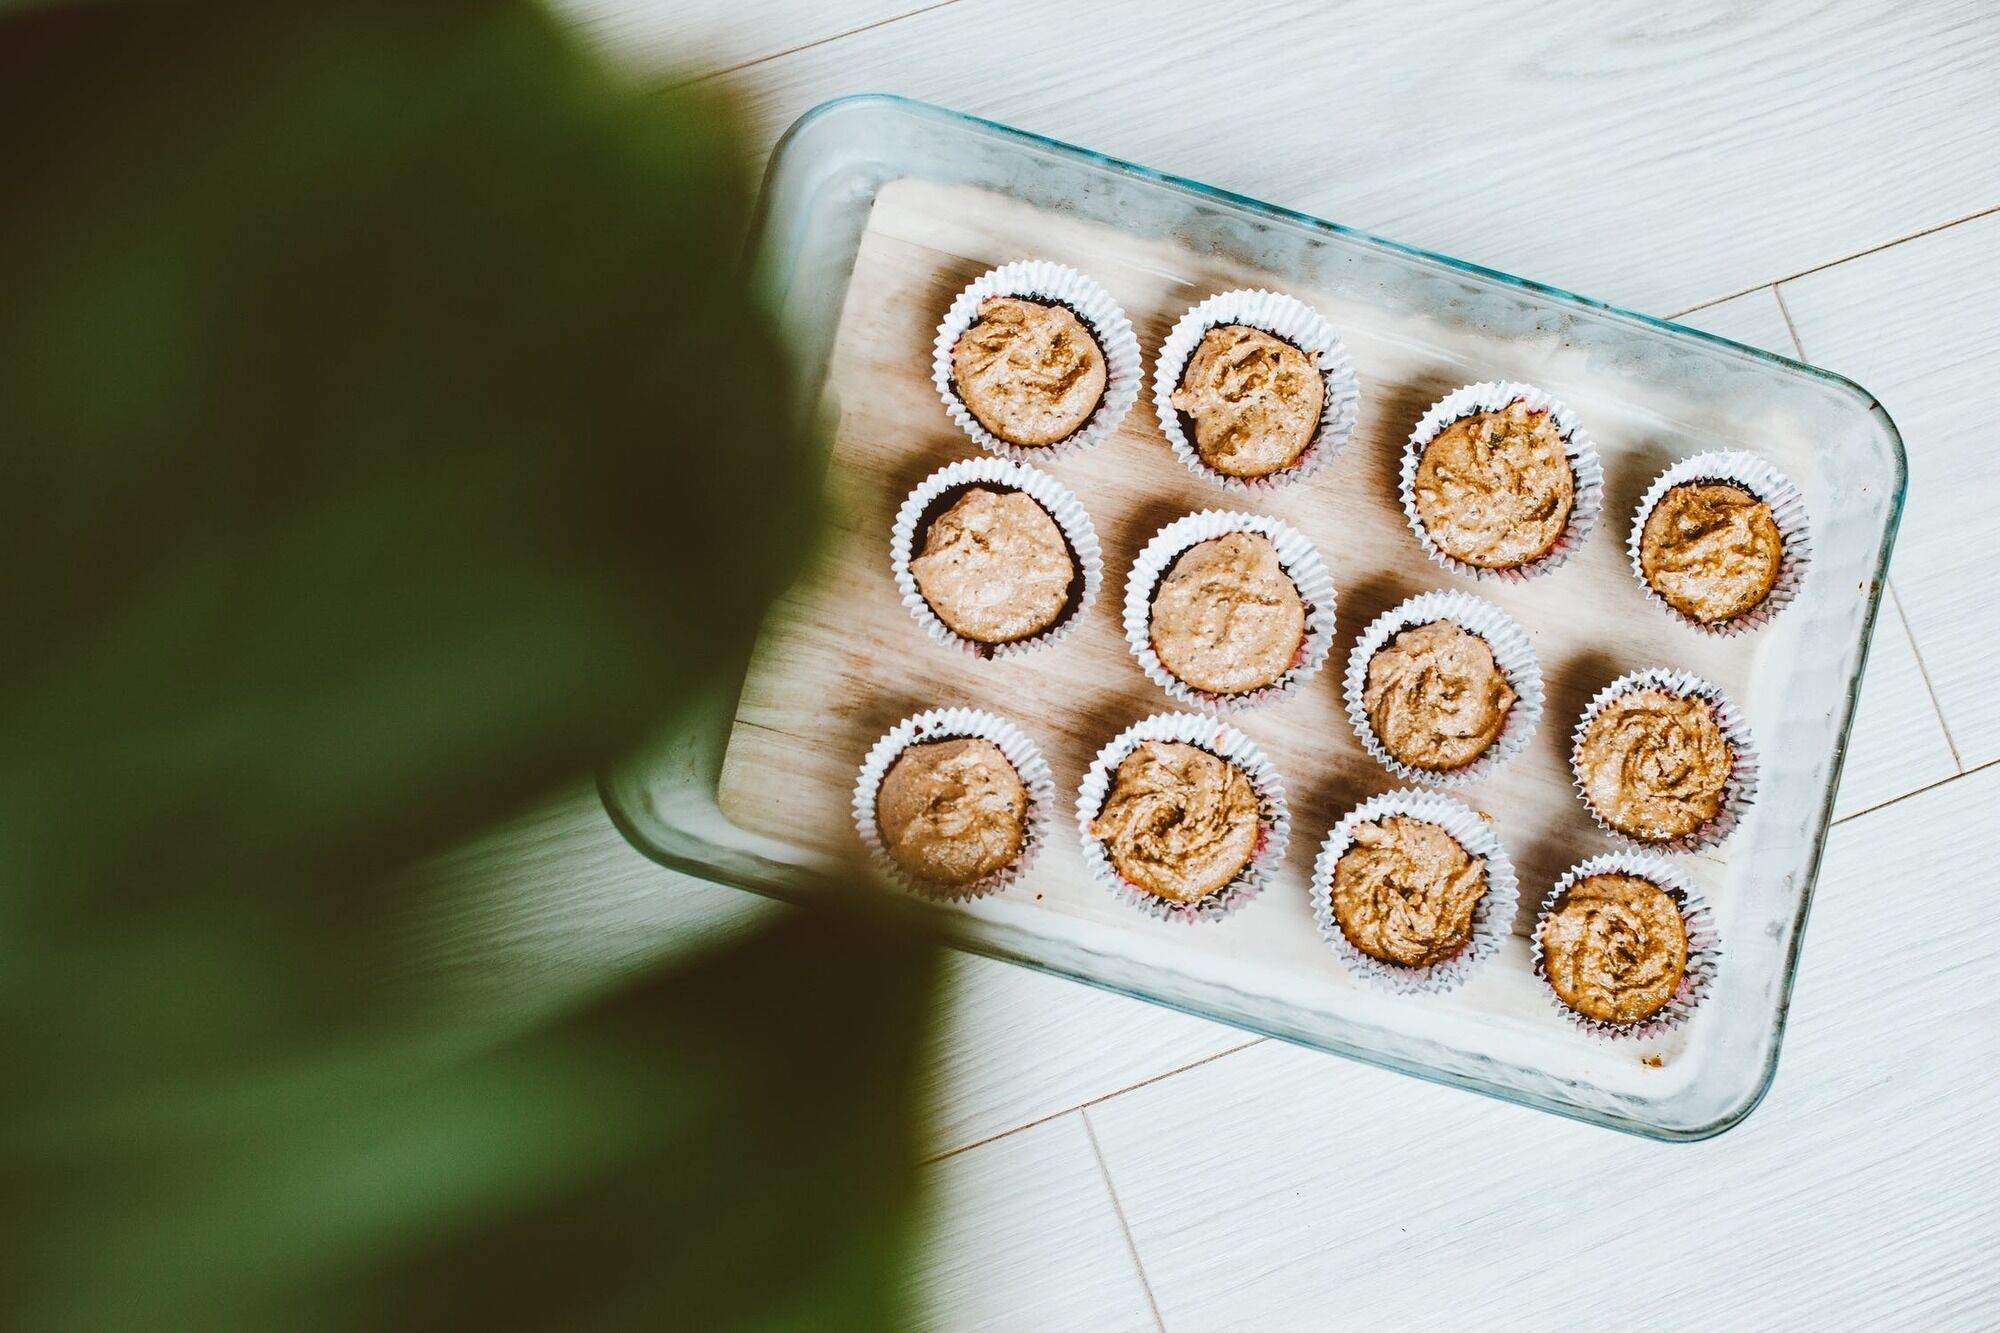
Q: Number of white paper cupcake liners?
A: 12